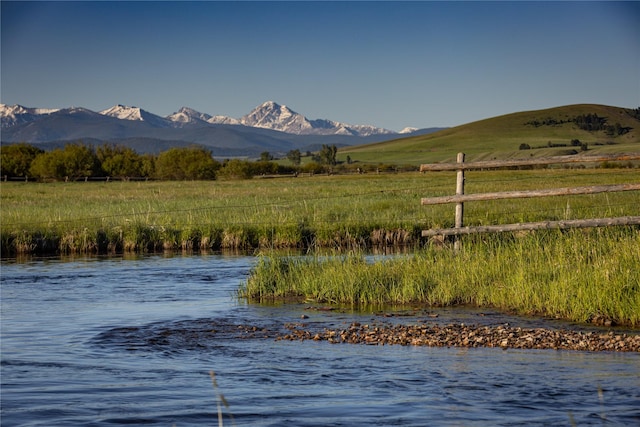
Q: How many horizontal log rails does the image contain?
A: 3